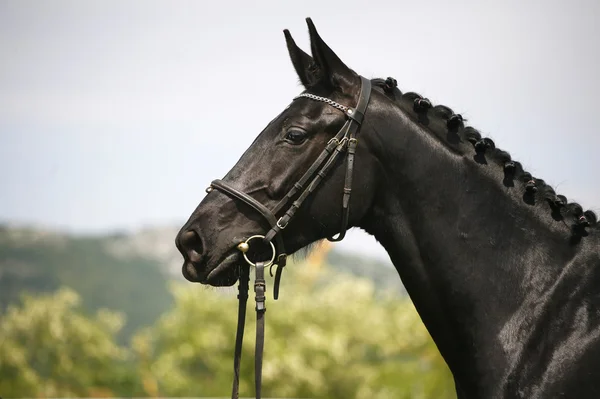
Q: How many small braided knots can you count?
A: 8